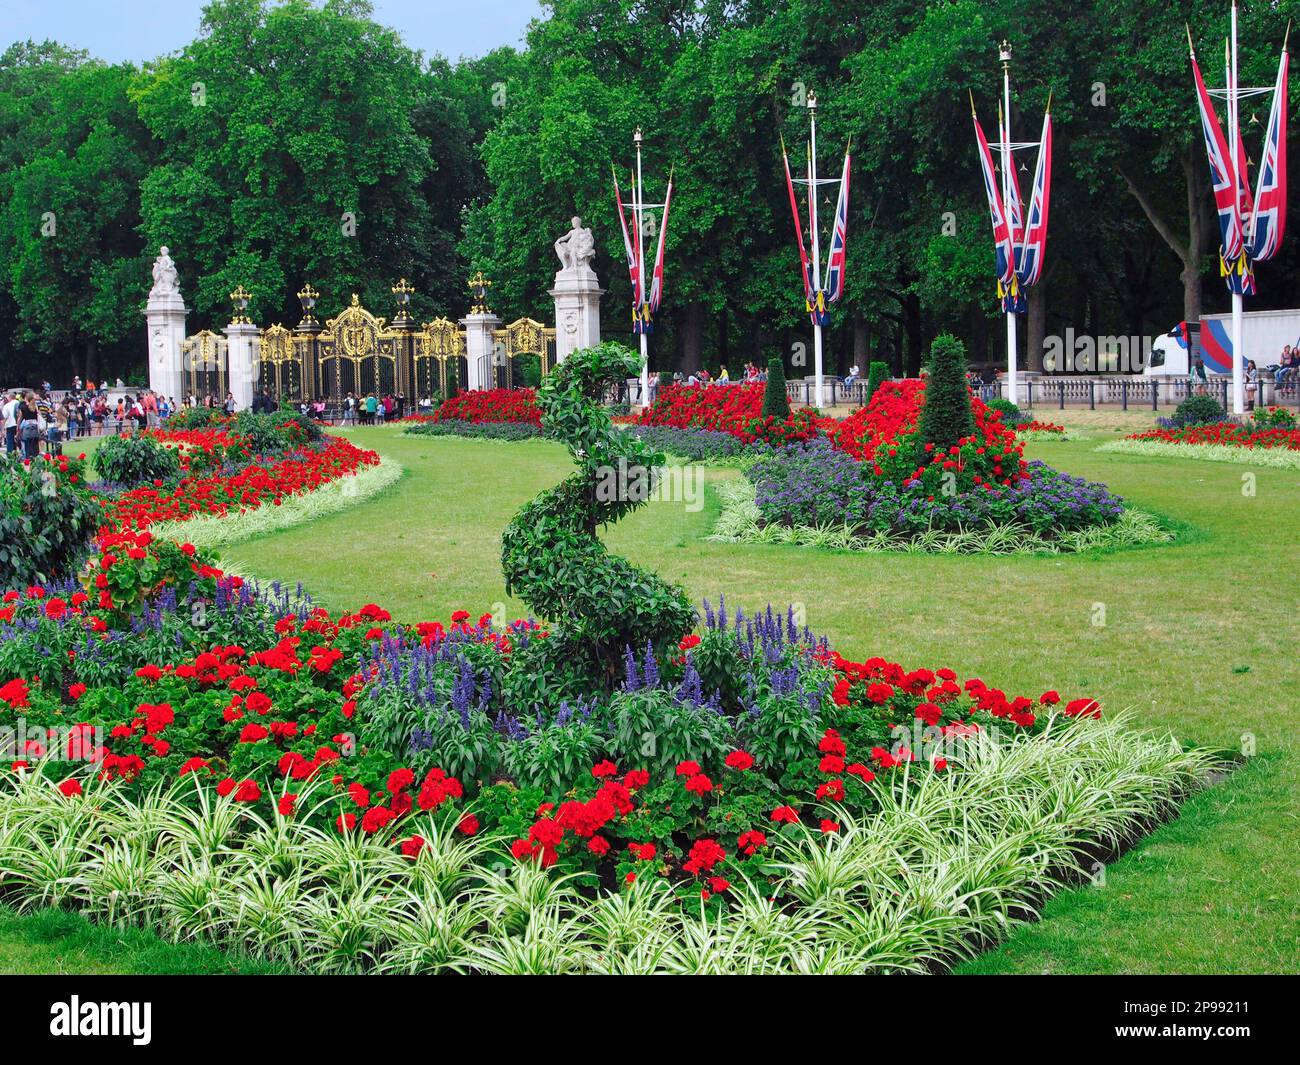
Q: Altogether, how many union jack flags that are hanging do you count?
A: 12